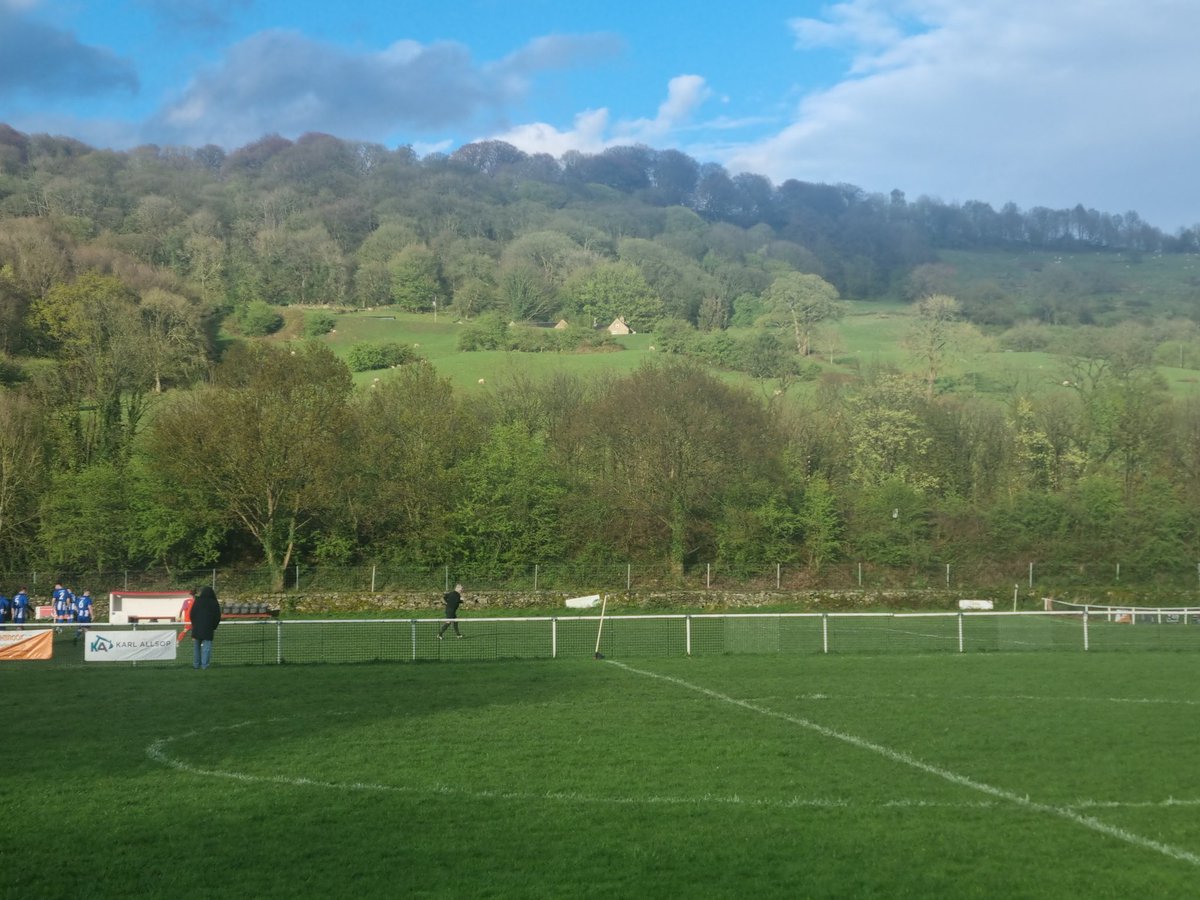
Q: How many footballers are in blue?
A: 5